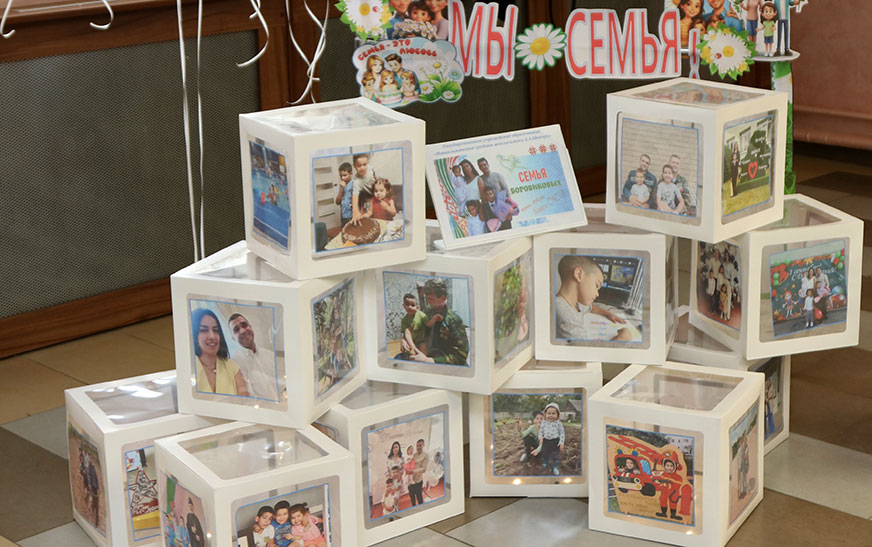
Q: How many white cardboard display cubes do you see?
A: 12